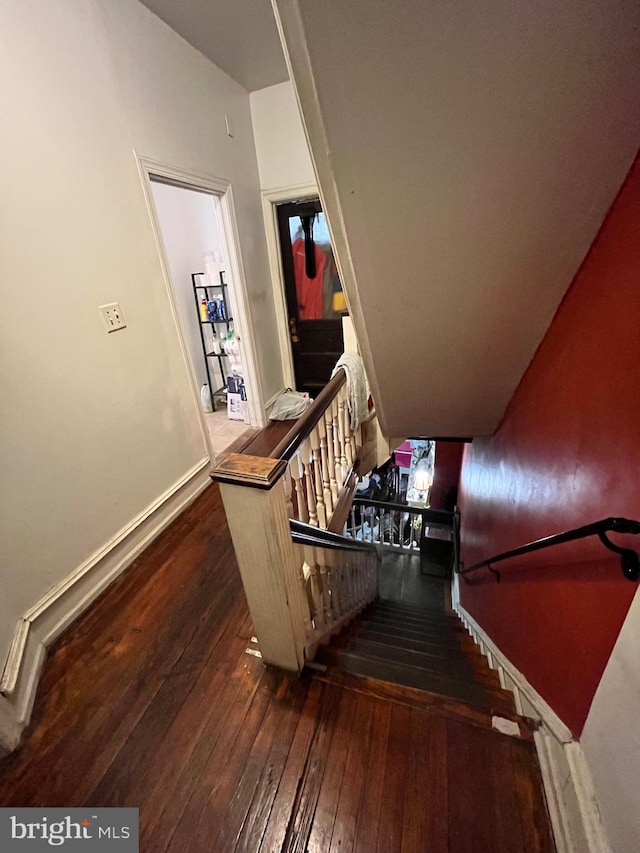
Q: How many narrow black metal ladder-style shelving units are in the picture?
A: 1